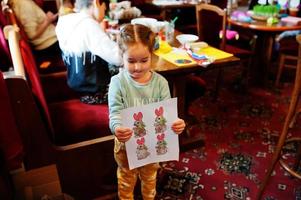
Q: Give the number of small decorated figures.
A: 4